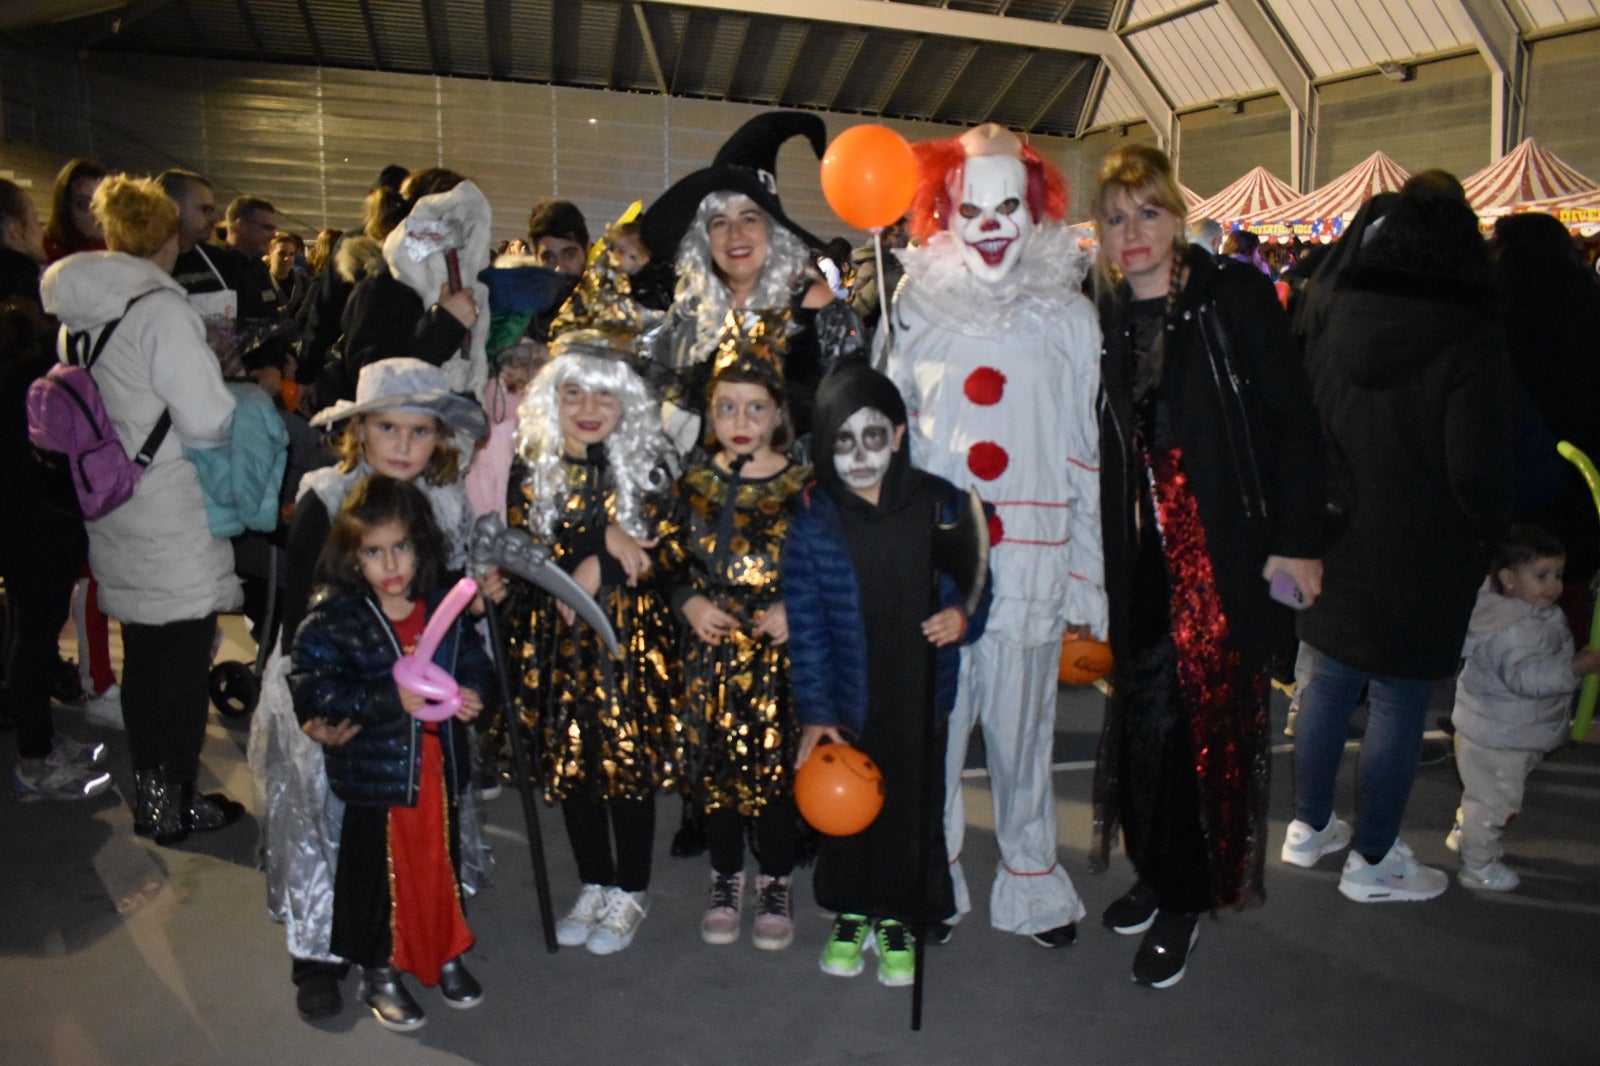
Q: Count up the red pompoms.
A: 3